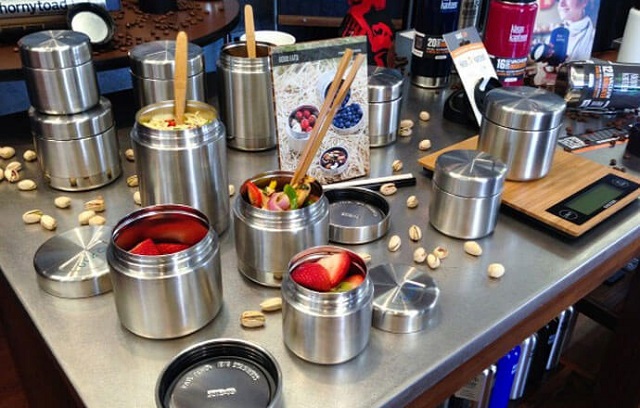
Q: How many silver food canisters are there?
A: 11